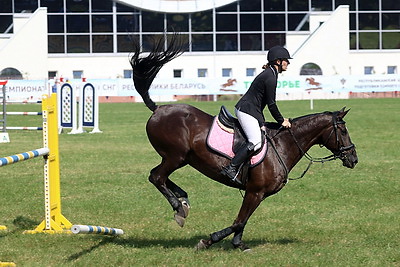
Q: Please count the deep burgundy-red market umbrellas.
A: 0